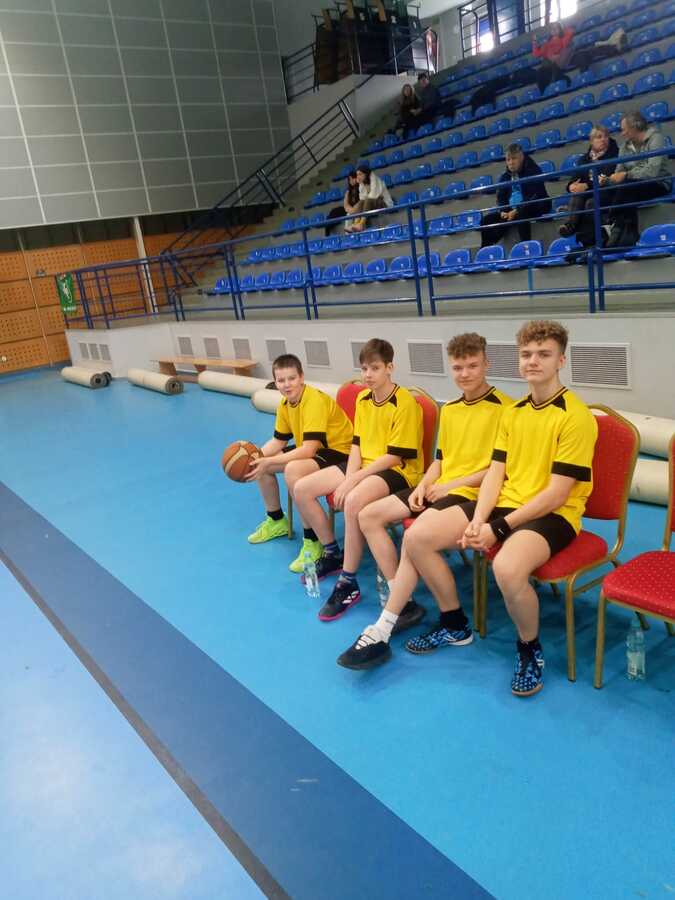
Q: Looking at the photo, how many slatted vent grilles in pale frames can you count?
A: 12